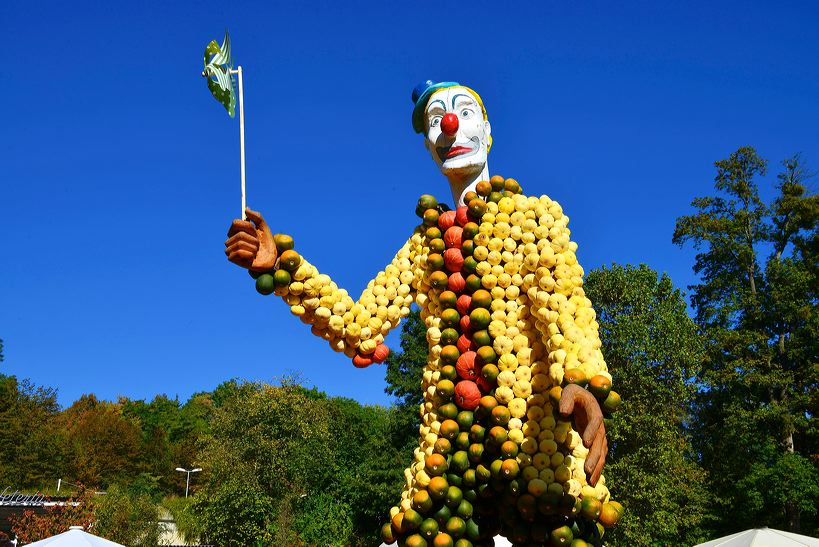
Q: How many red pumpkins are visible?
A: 13